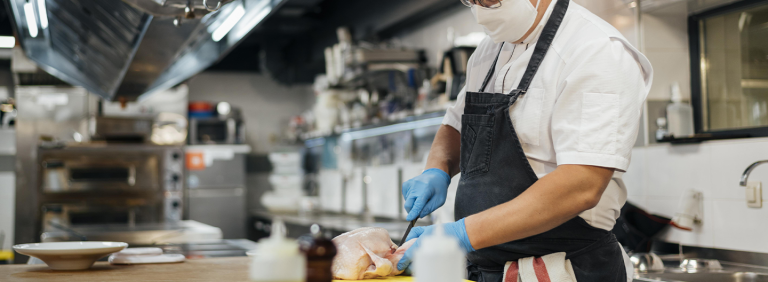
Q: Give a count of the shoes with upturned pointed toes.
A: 0